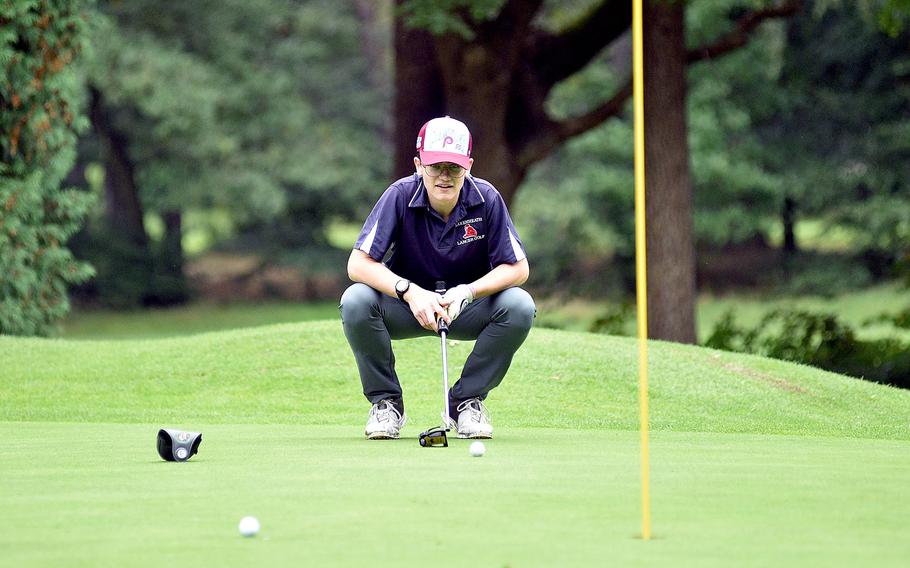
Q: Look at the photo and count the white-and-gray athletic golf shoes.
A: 2